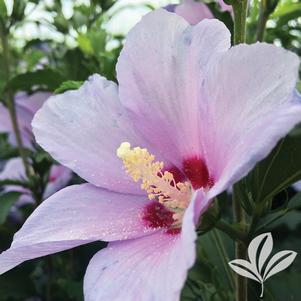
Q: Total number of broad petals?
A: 5